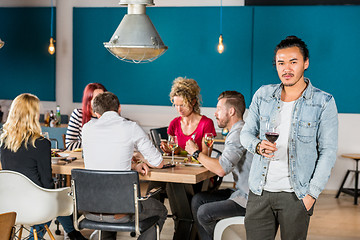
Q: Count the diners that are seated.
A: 5